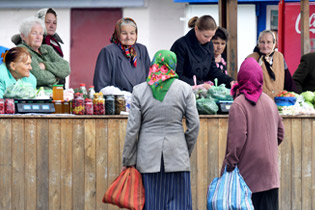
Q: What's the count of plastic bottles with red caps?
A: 2